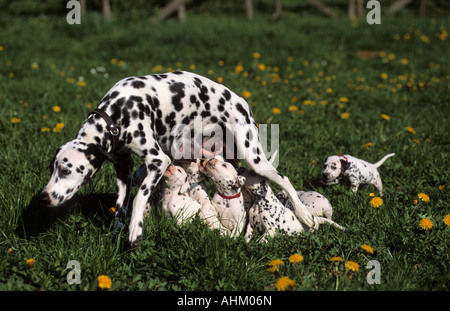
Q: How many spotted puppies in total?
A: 6